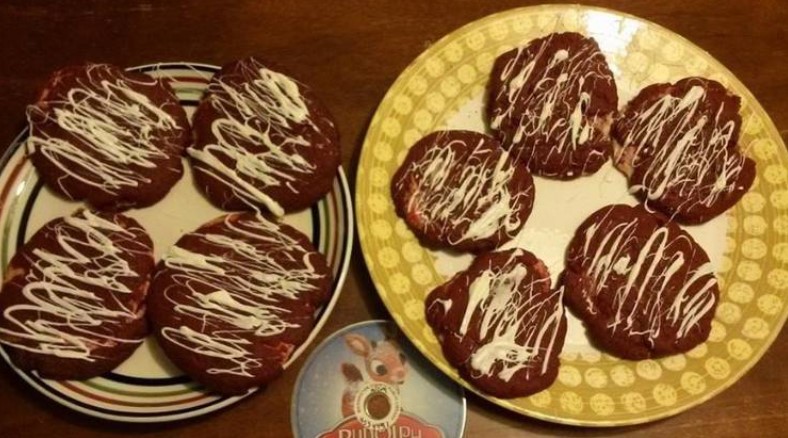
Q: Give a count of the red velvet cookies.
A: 9